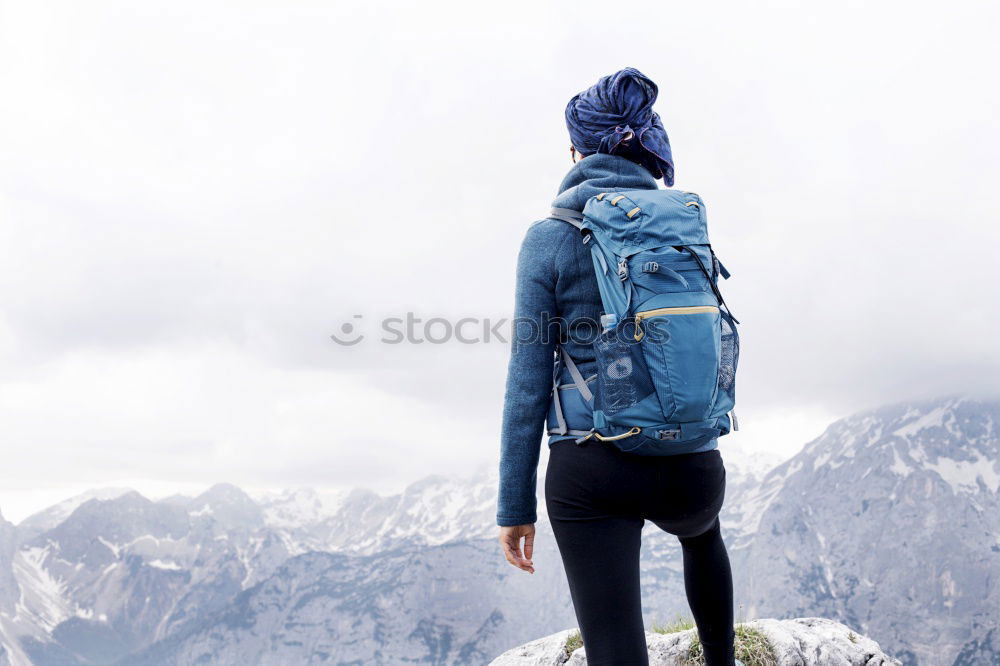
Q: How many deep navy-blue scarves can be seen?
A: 1